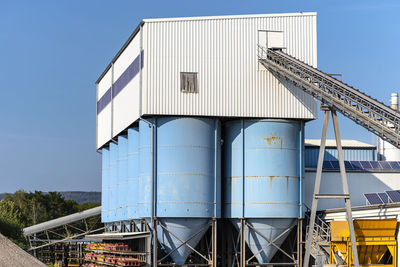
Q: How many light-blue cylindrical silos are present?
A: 6